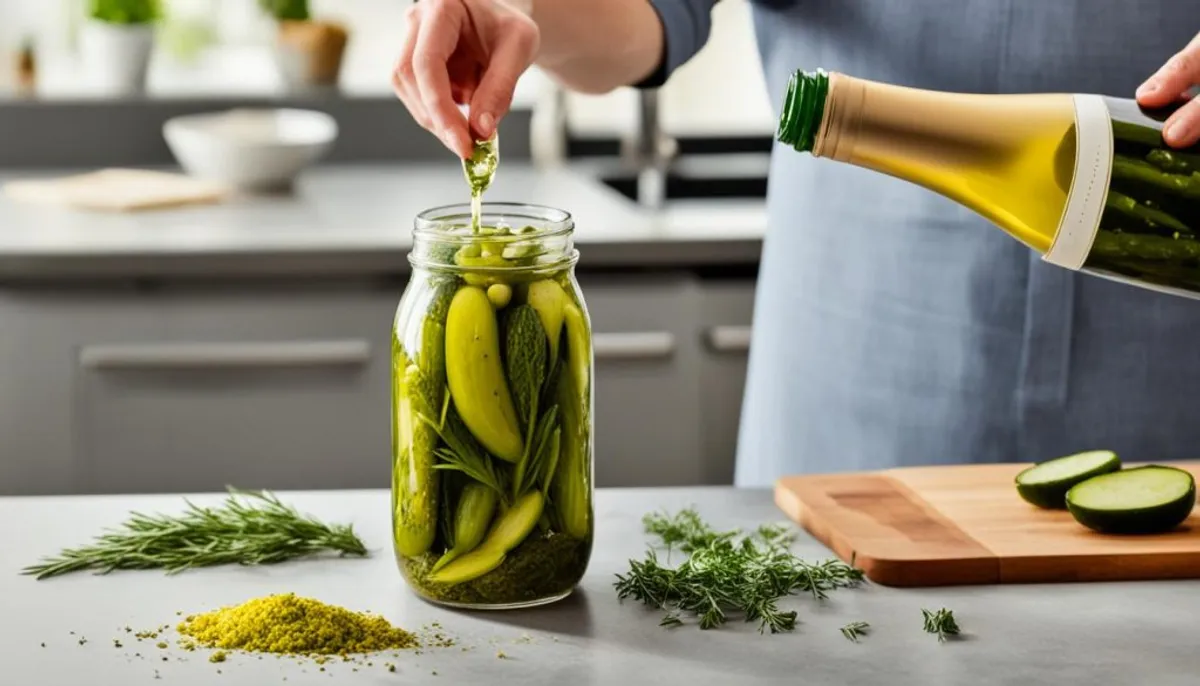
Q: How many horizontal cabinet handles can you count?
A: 3